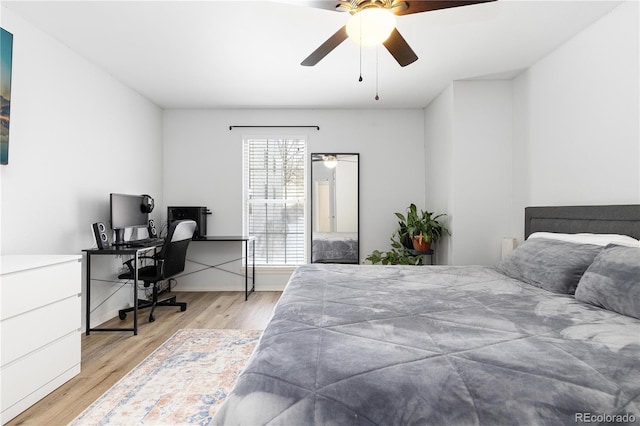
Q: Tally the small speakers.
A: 2